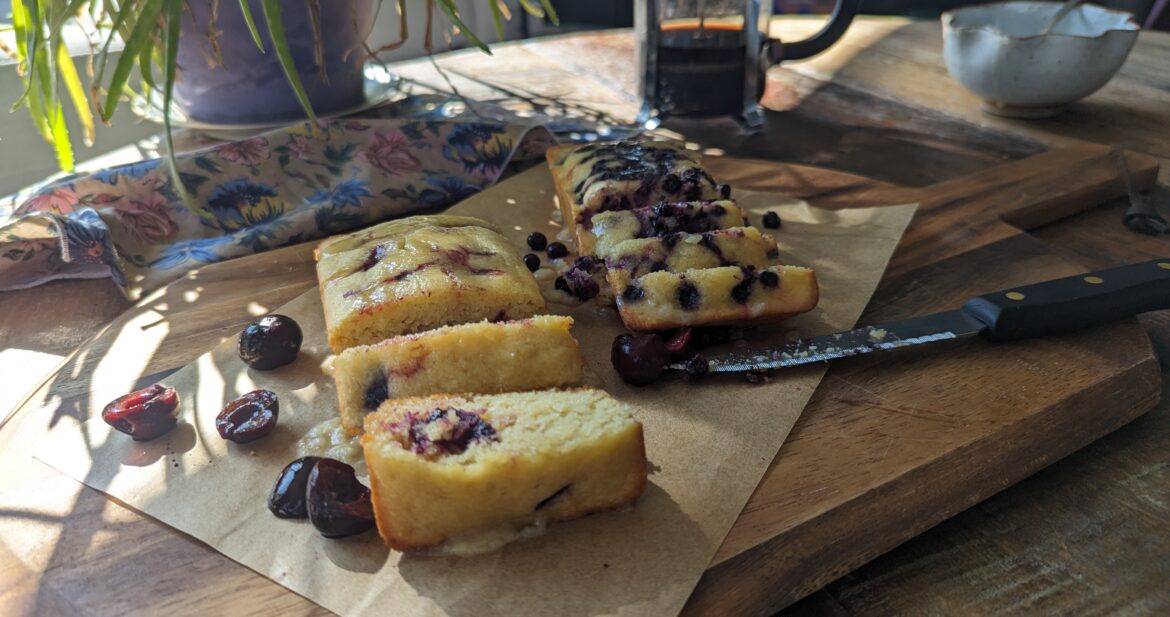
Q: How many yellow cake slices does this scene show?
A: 5